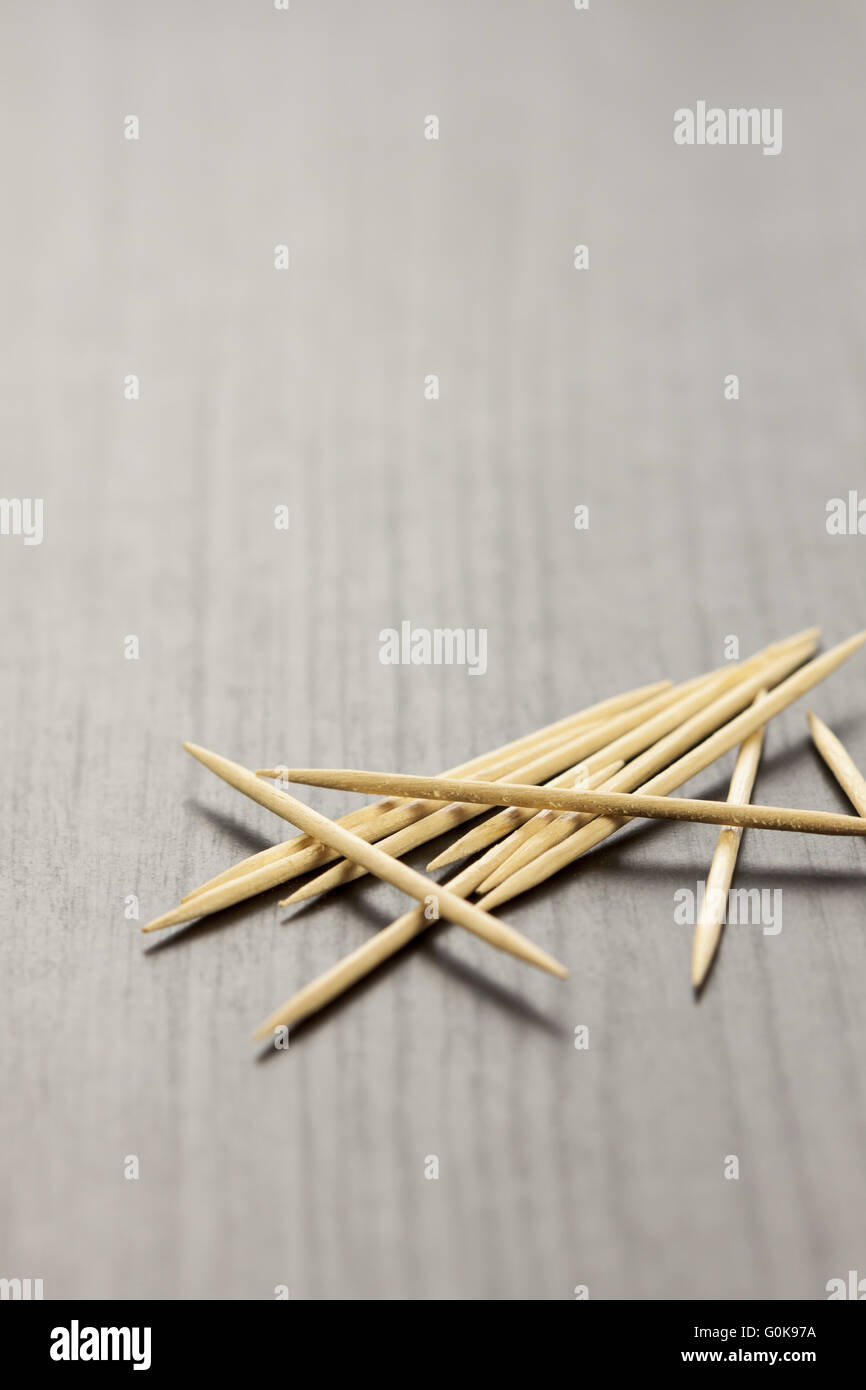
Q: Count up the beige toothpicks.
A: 11